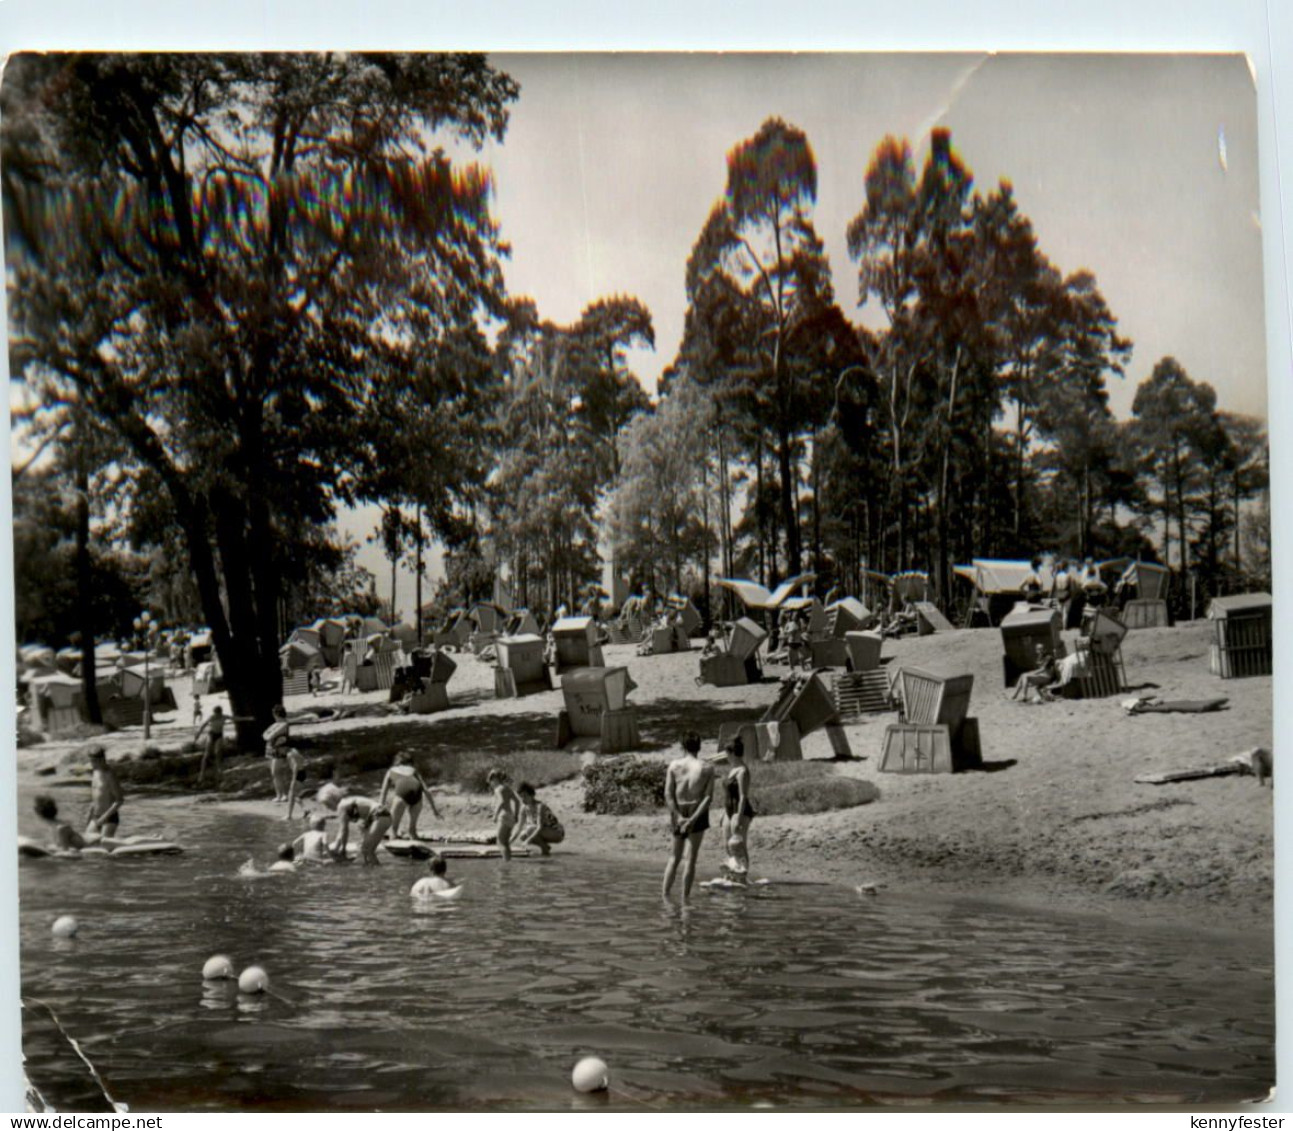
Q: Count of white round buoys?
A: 4